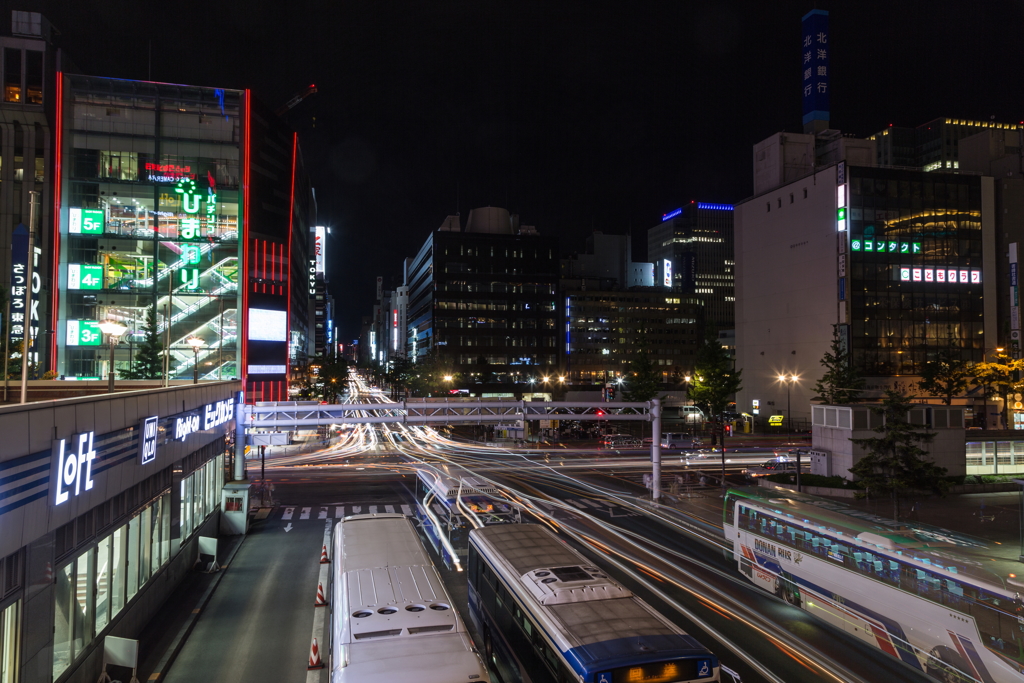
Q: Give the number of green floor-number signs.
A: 3